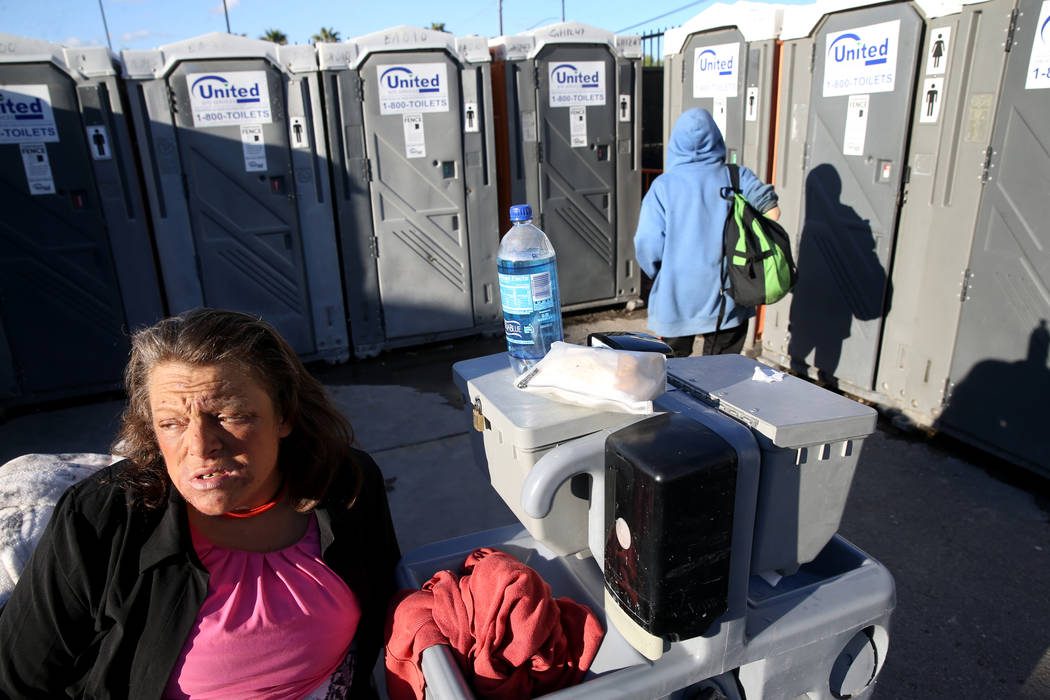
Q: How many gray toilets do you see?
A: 7